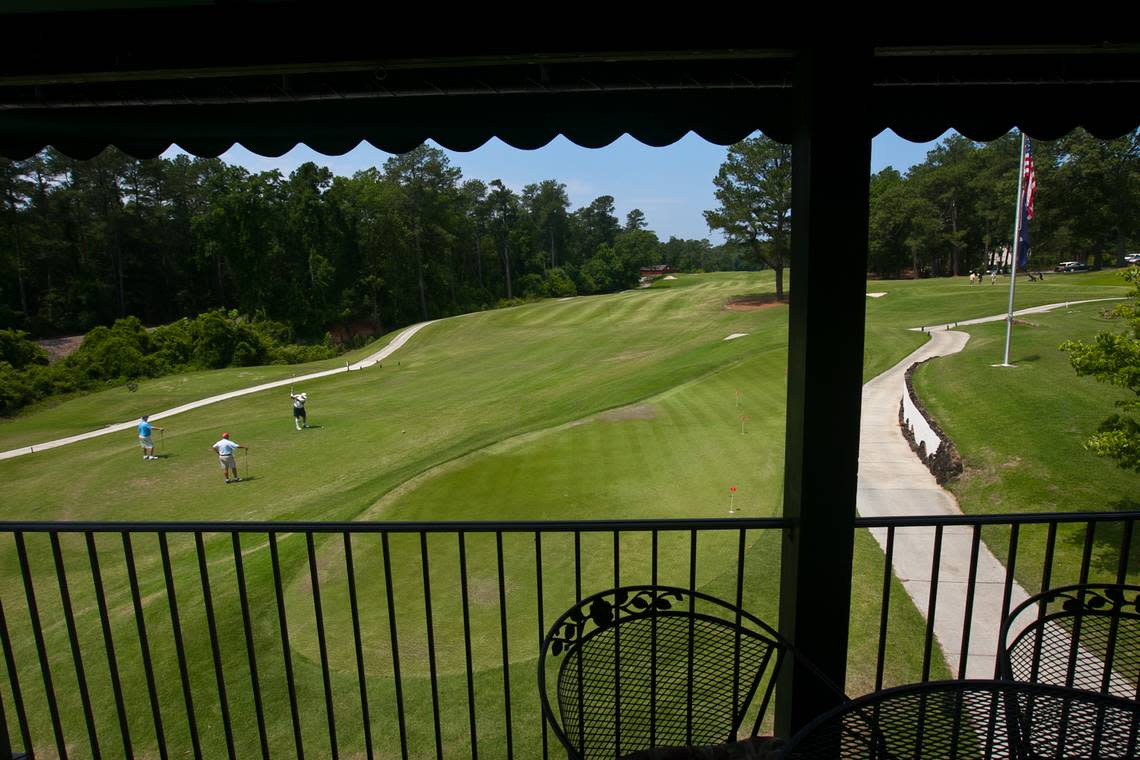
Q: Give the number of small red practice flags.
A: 3